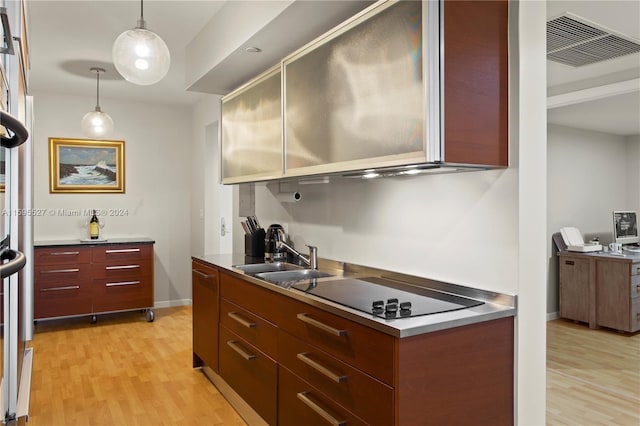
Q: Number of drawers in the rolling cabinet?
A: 6